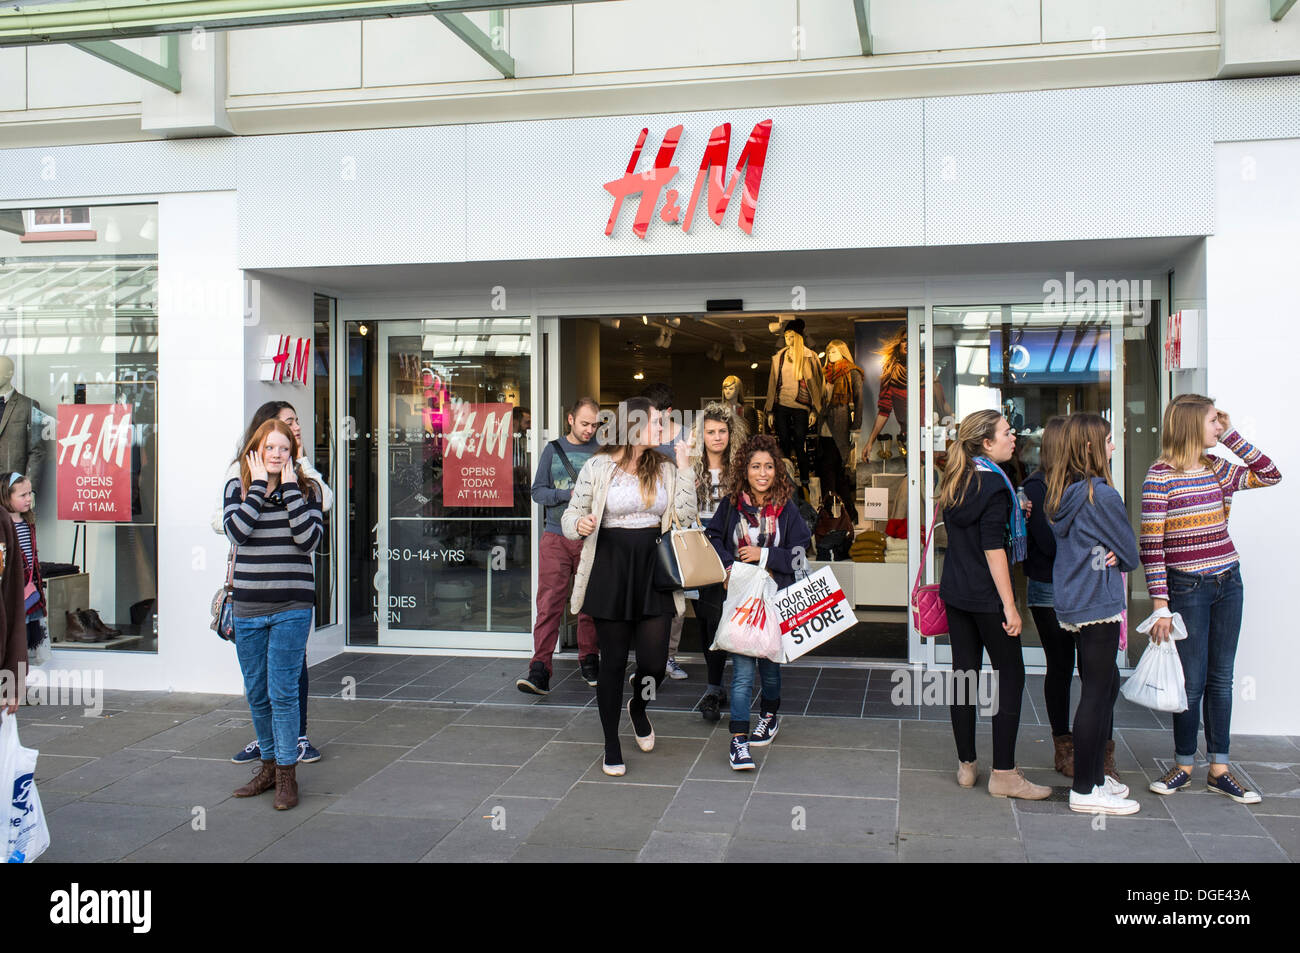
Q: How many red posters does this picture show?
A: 2